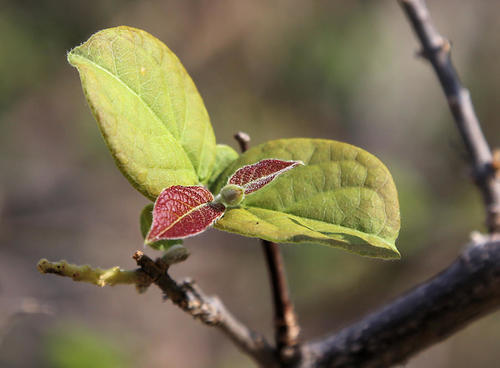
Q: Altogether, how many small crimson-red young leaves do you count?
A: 2